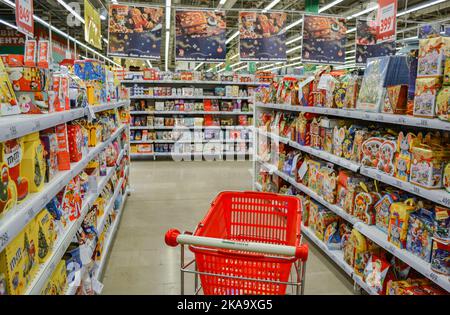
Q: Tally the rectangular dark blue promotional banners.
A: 5